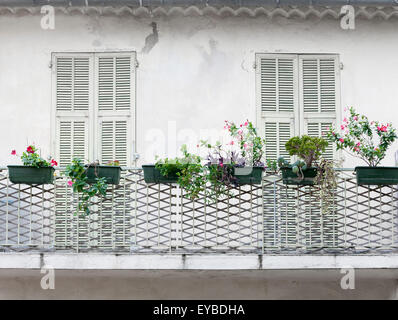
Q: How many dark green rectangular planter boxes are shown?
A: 6